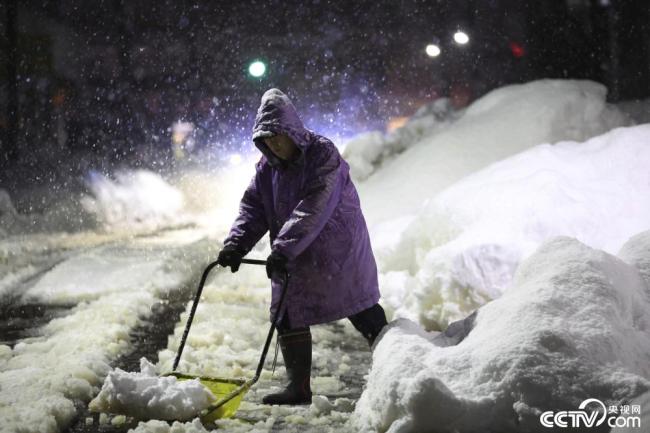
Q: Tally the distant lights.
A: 4